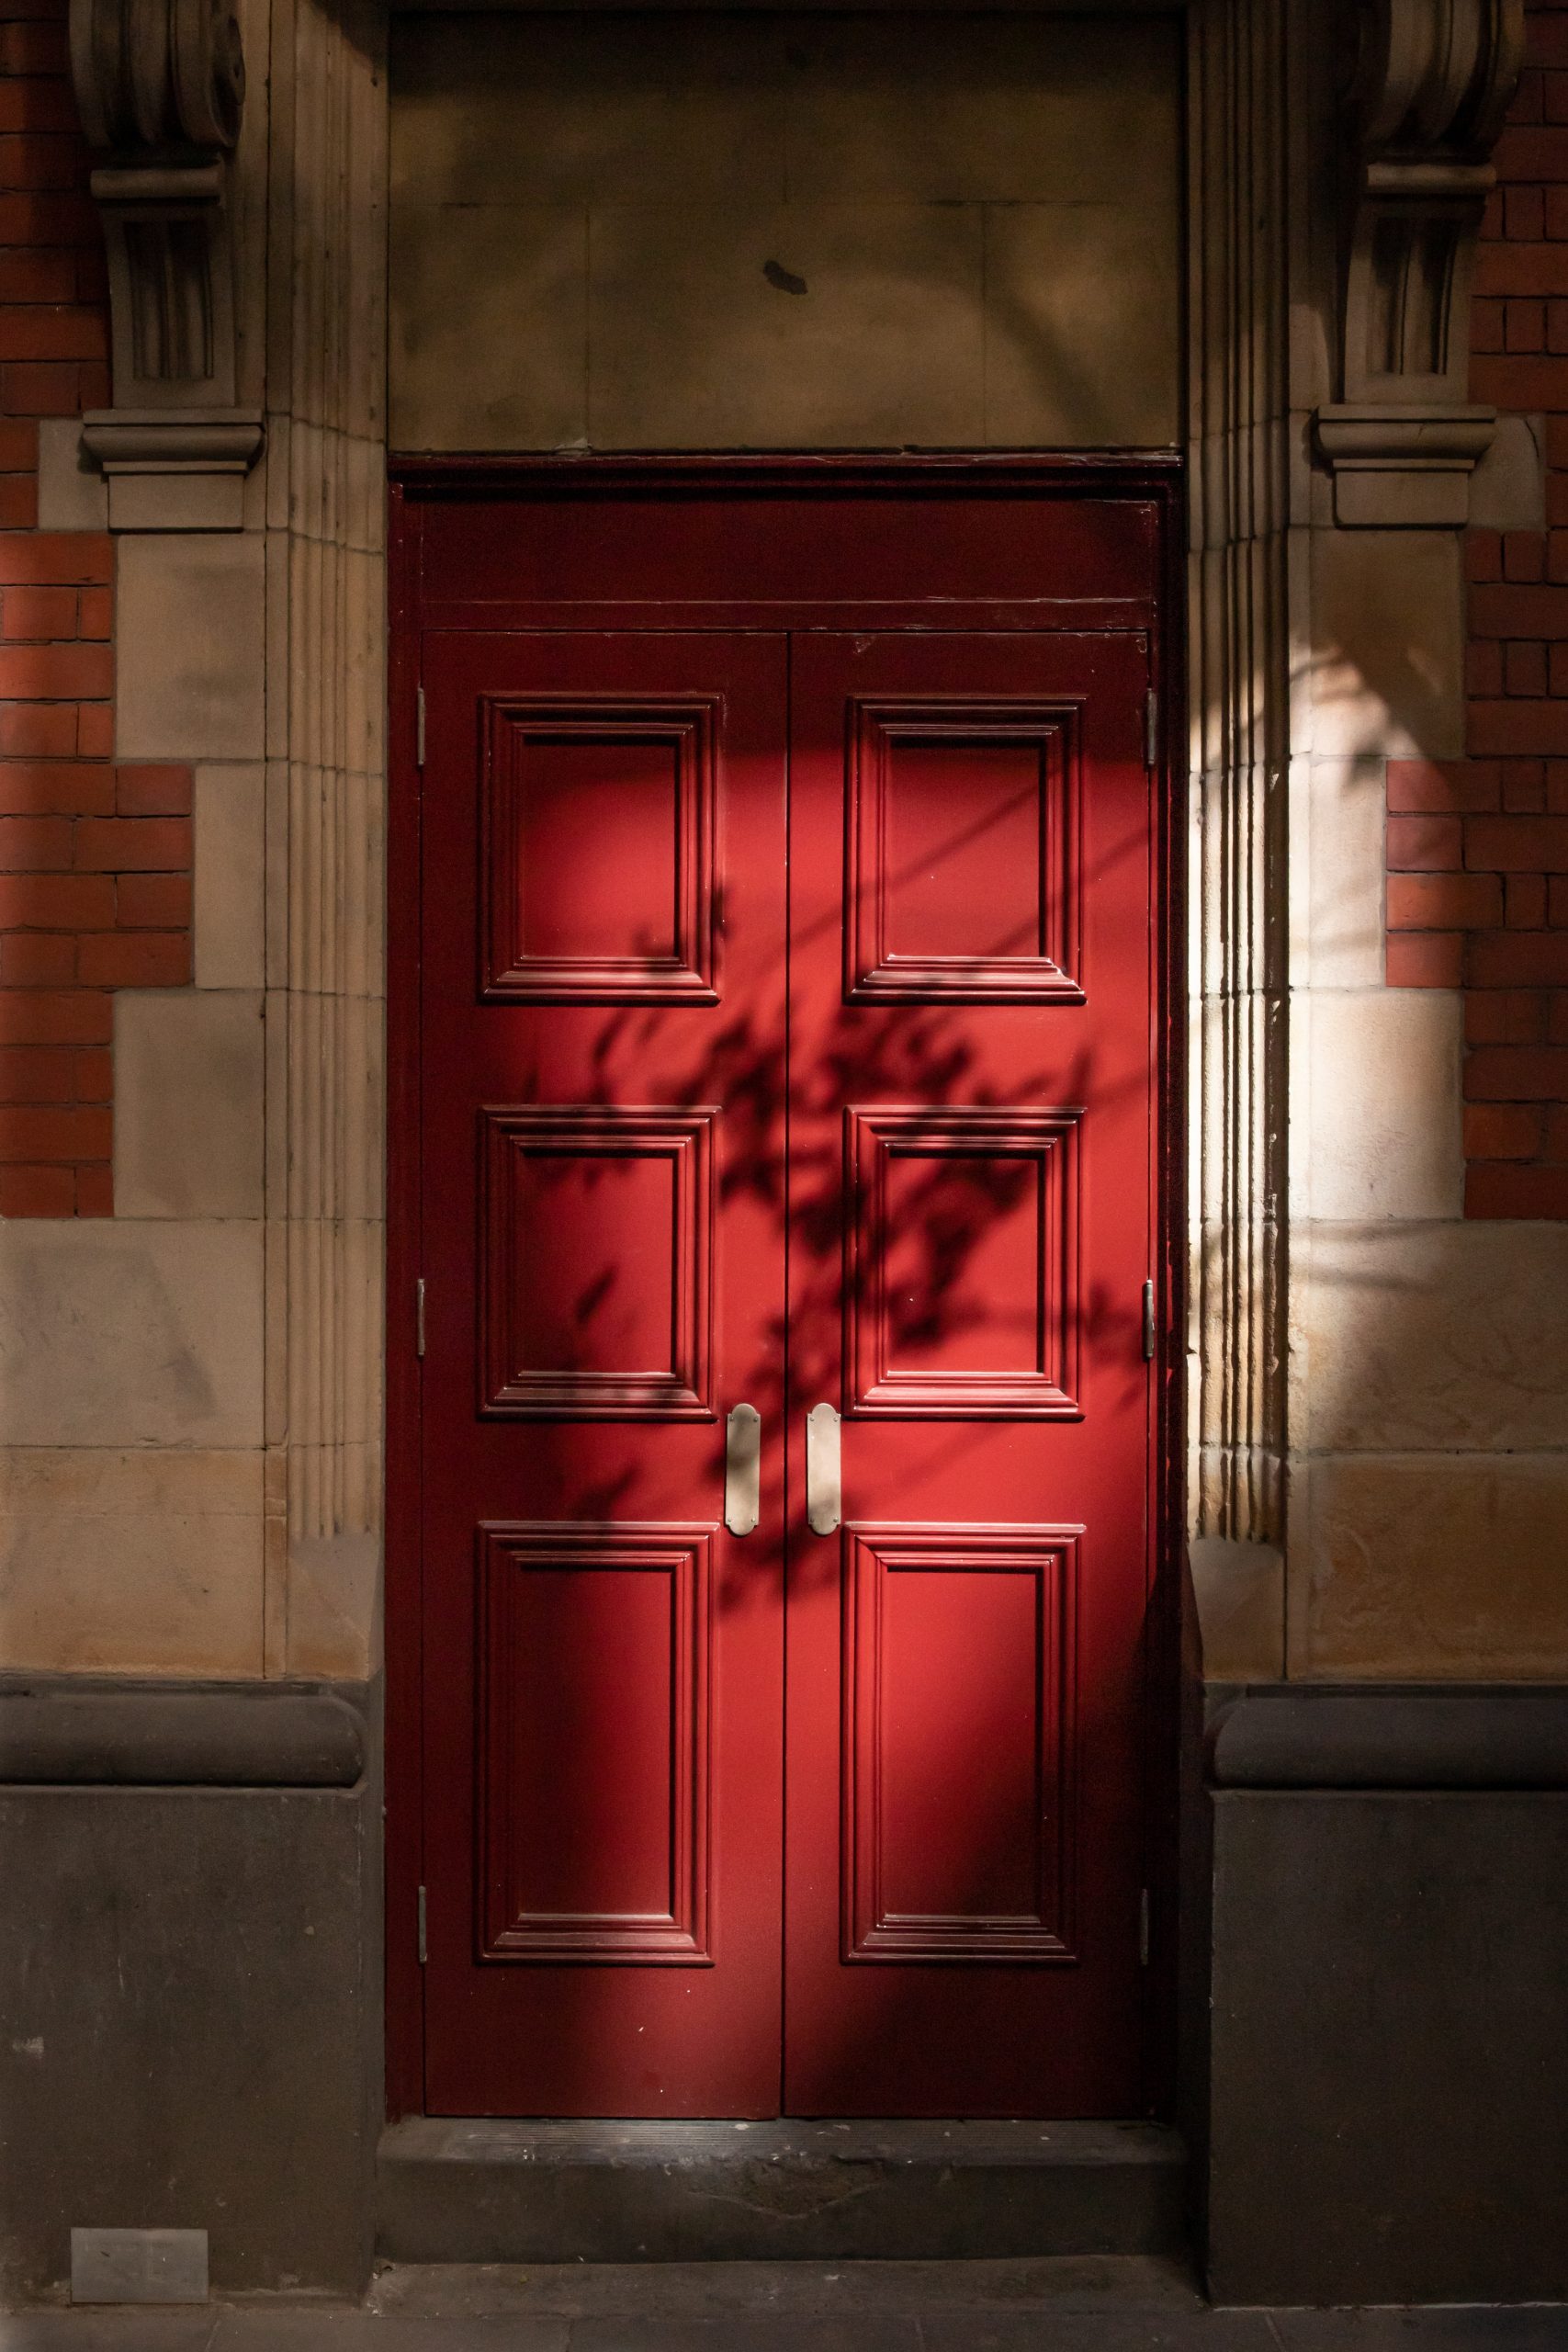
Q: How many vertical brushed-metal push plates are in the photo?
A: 2